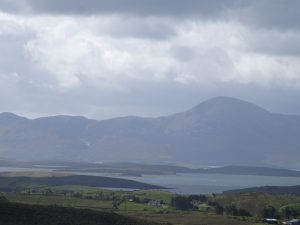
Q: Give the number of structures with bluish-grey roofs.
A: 2